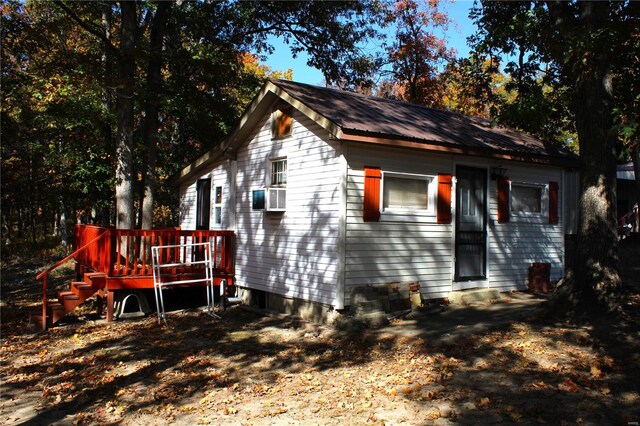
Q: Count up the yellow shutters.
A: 0